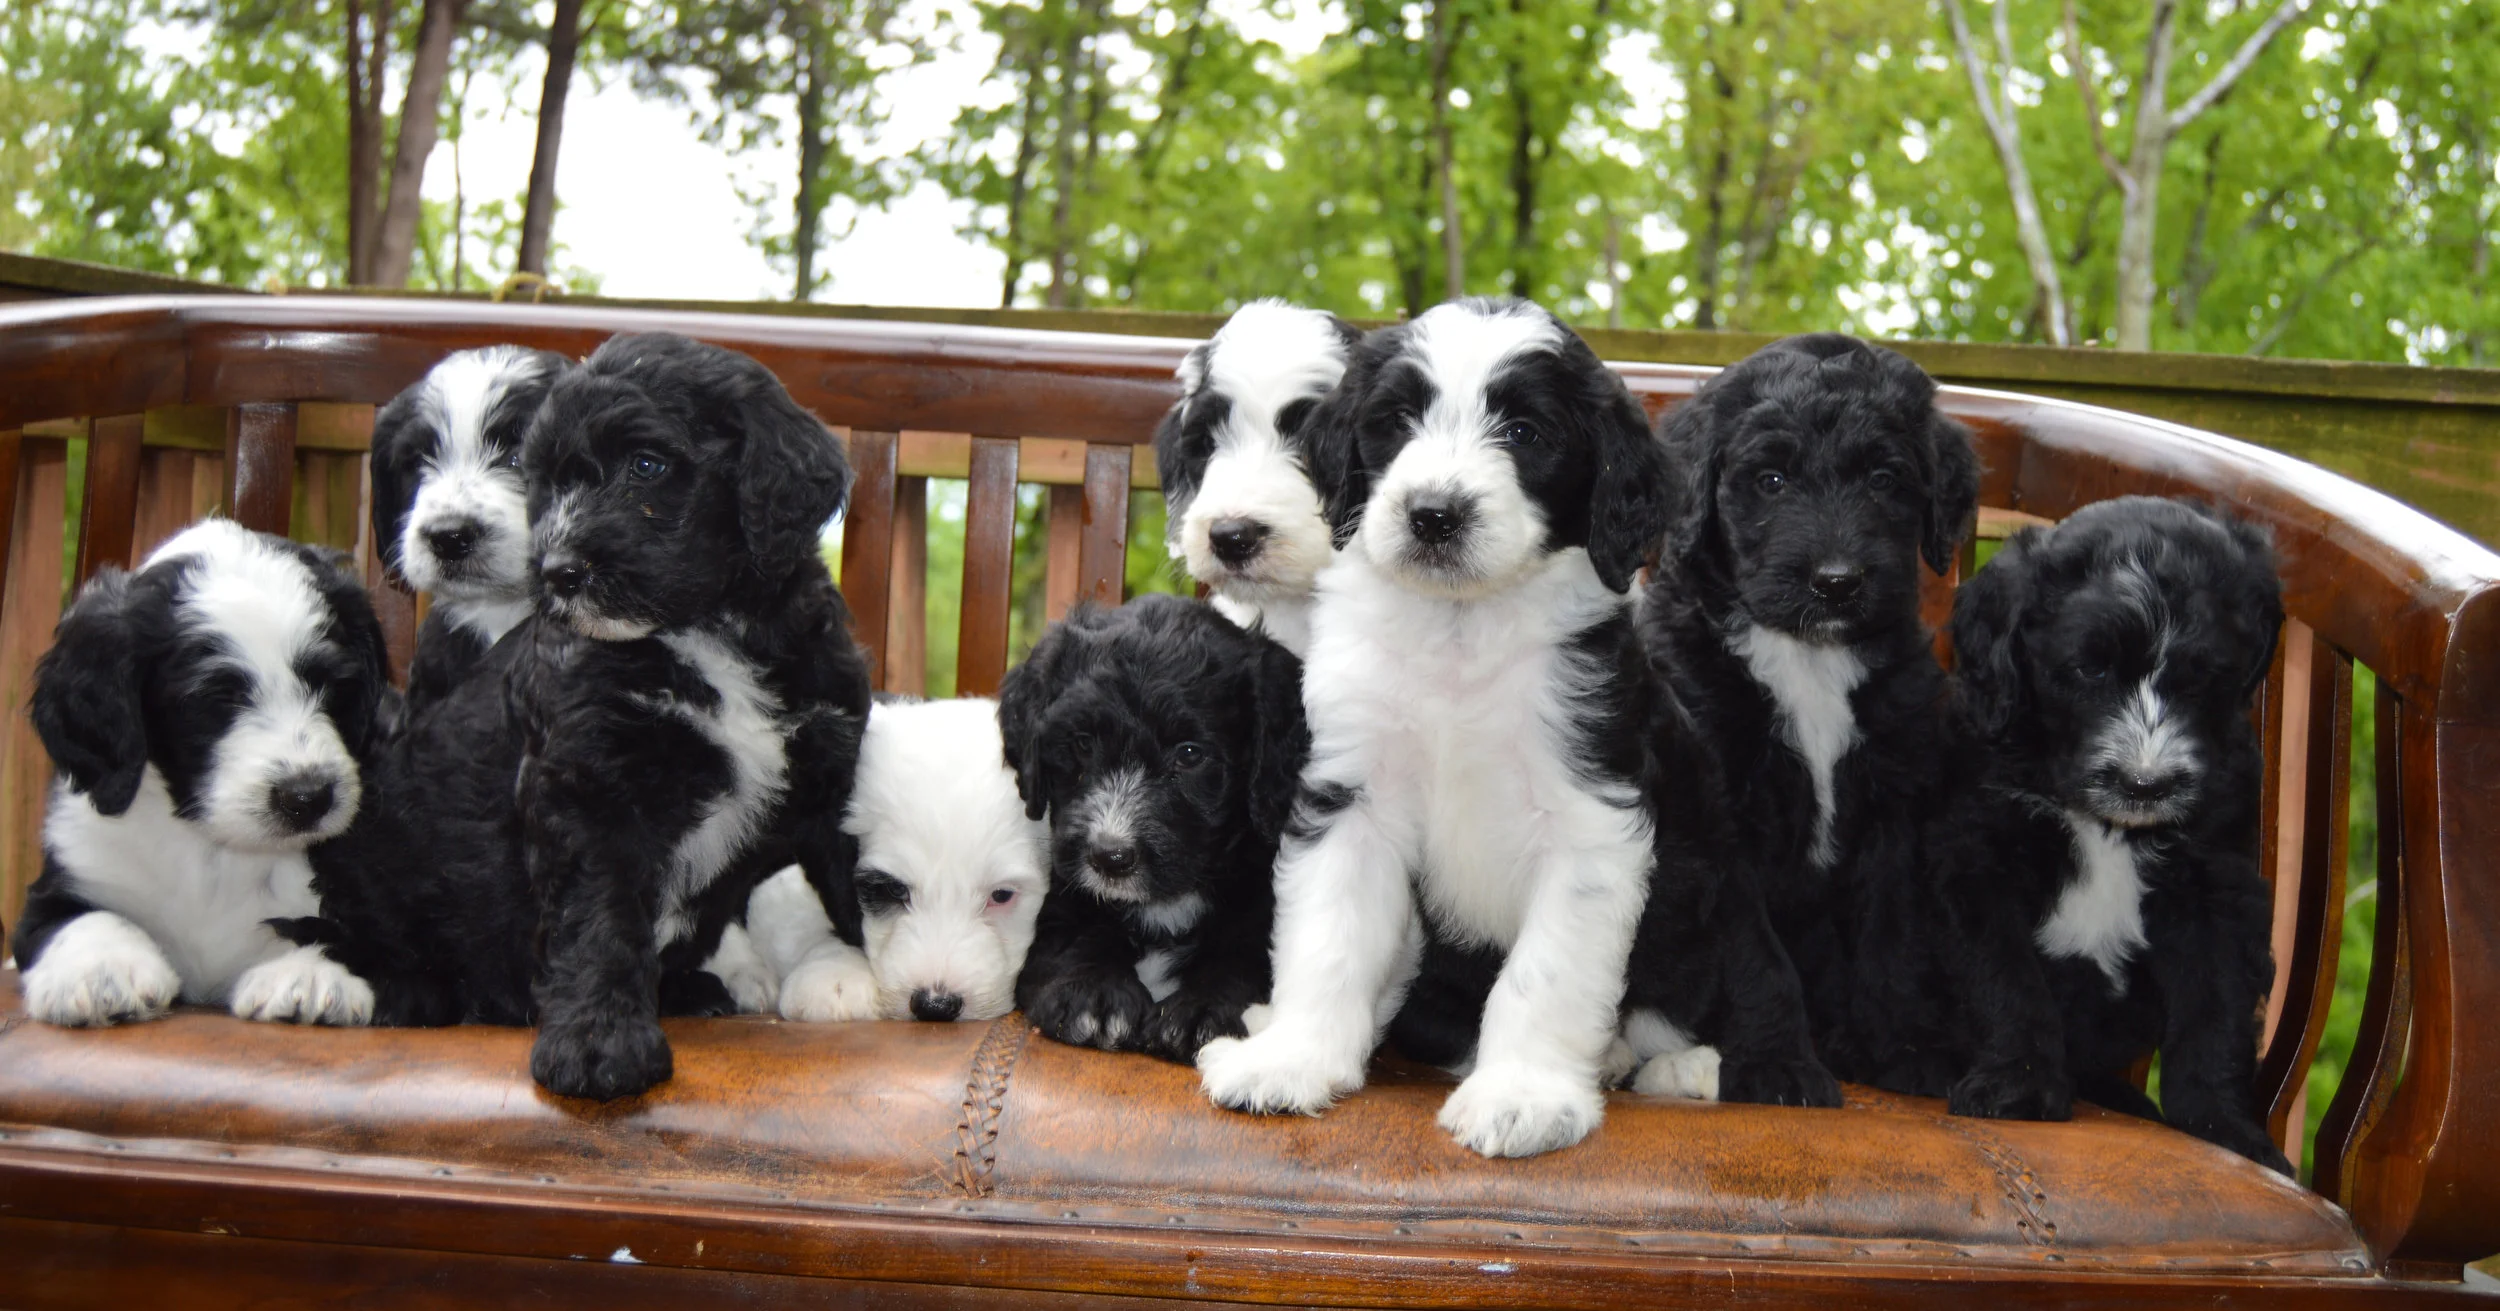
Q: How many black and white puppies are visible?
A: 9